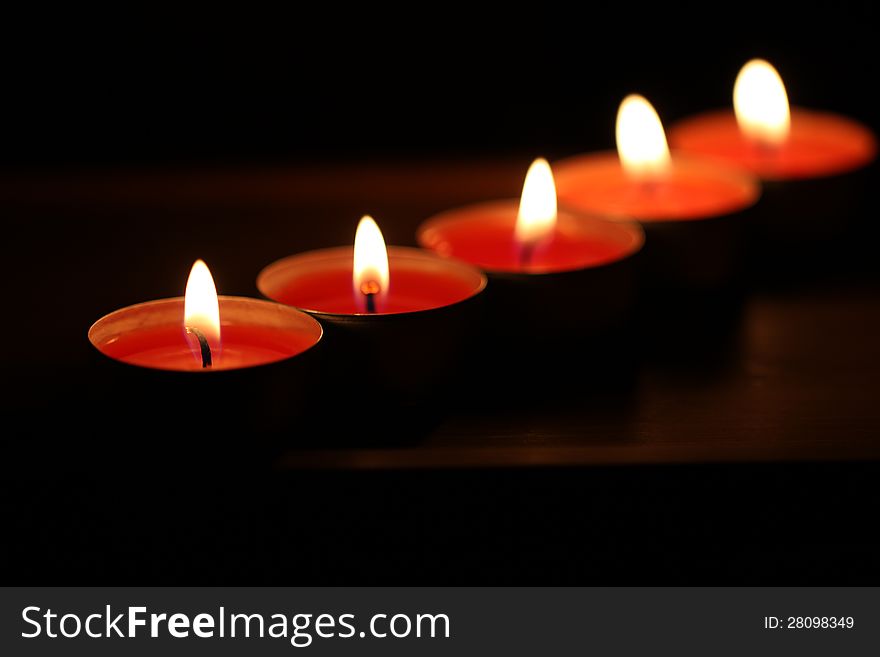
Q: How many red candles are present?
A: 5